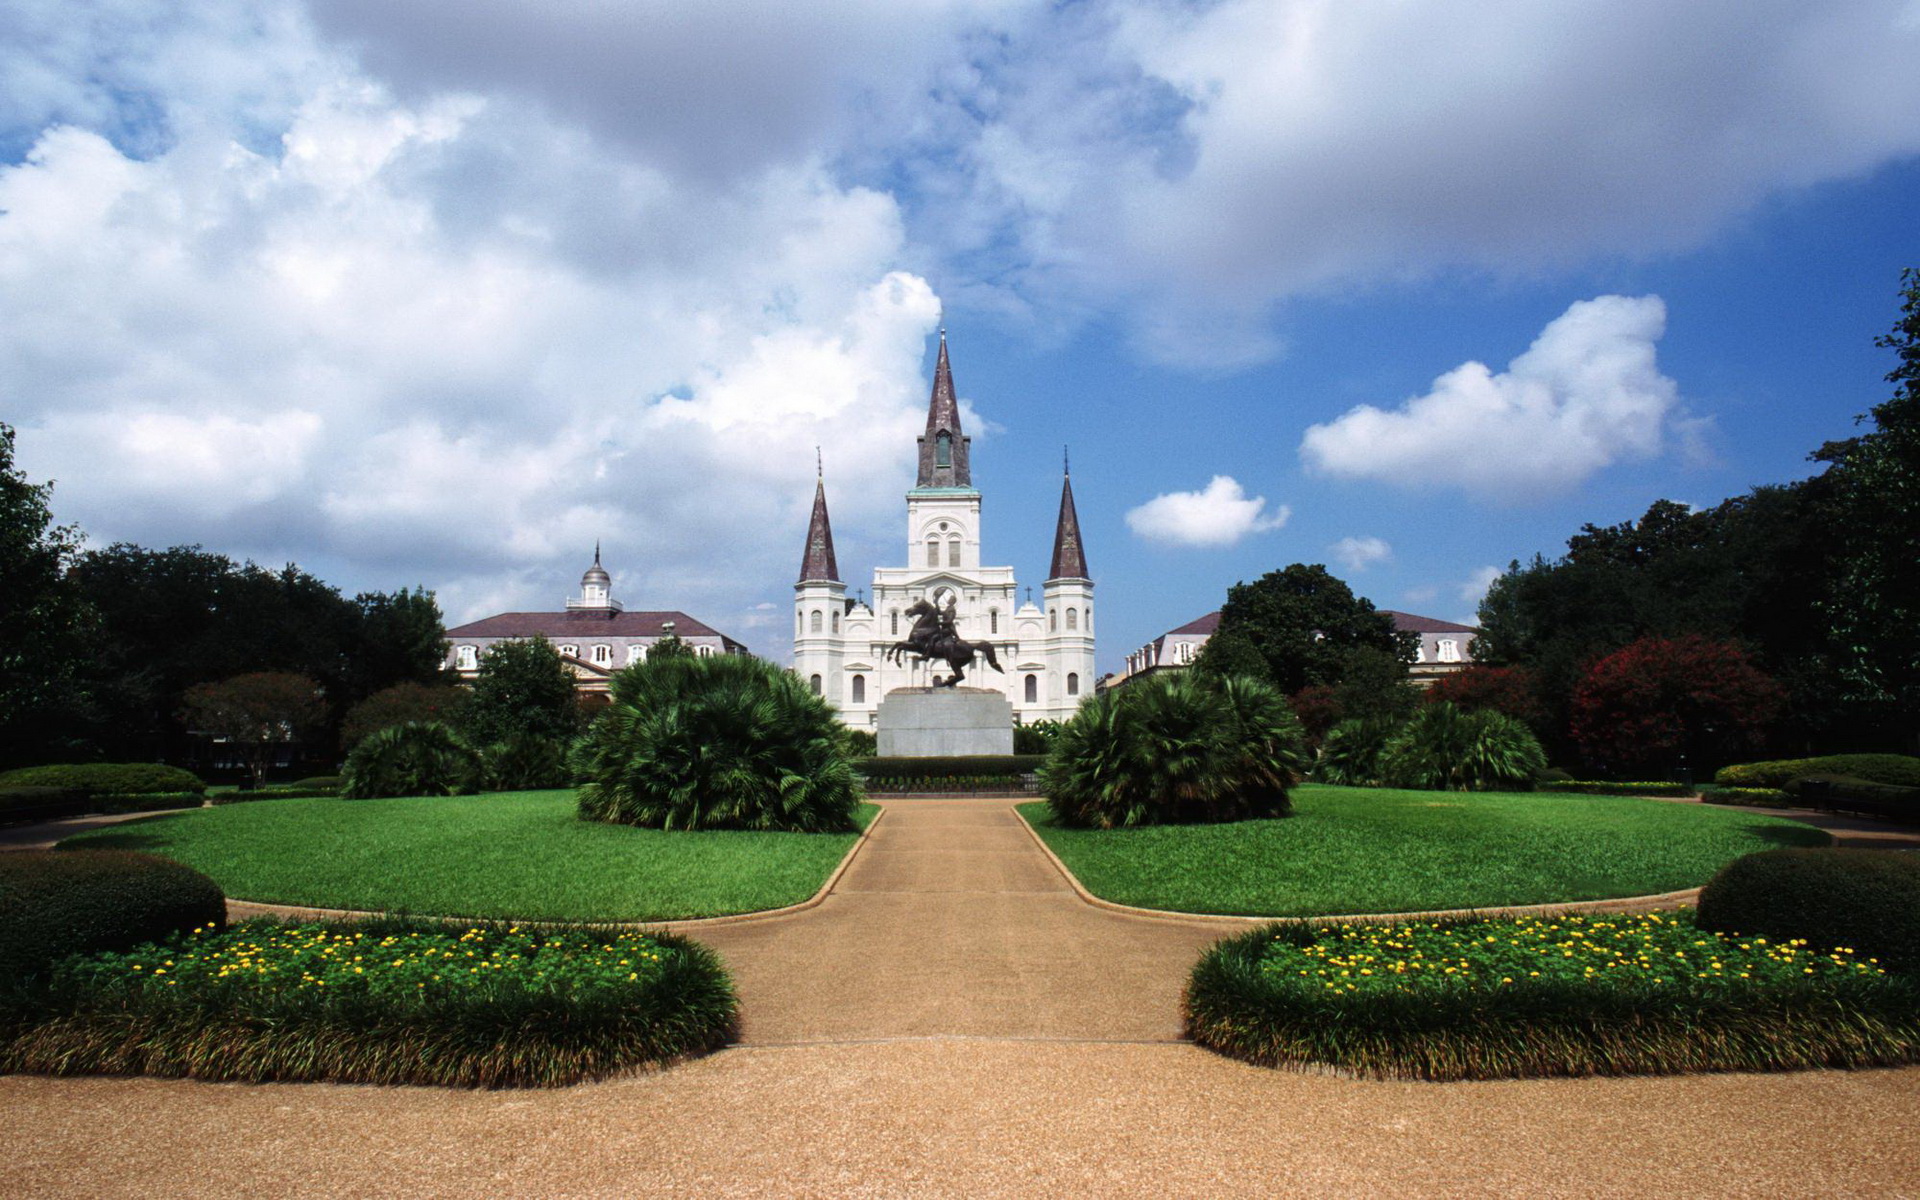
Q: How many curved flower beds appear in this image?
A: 2